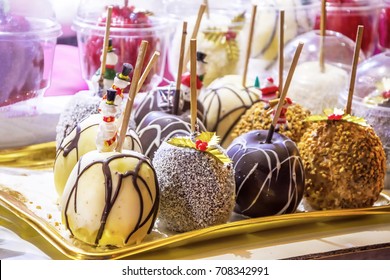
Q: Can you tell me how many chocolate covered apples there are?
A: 3